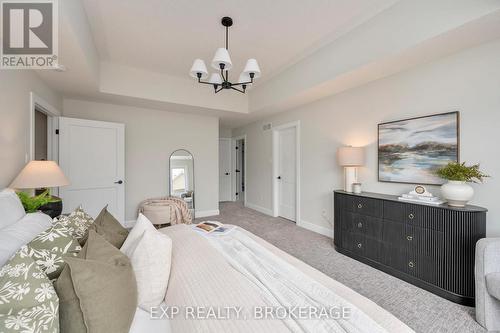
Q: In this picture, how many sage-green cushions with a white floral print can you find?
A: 3